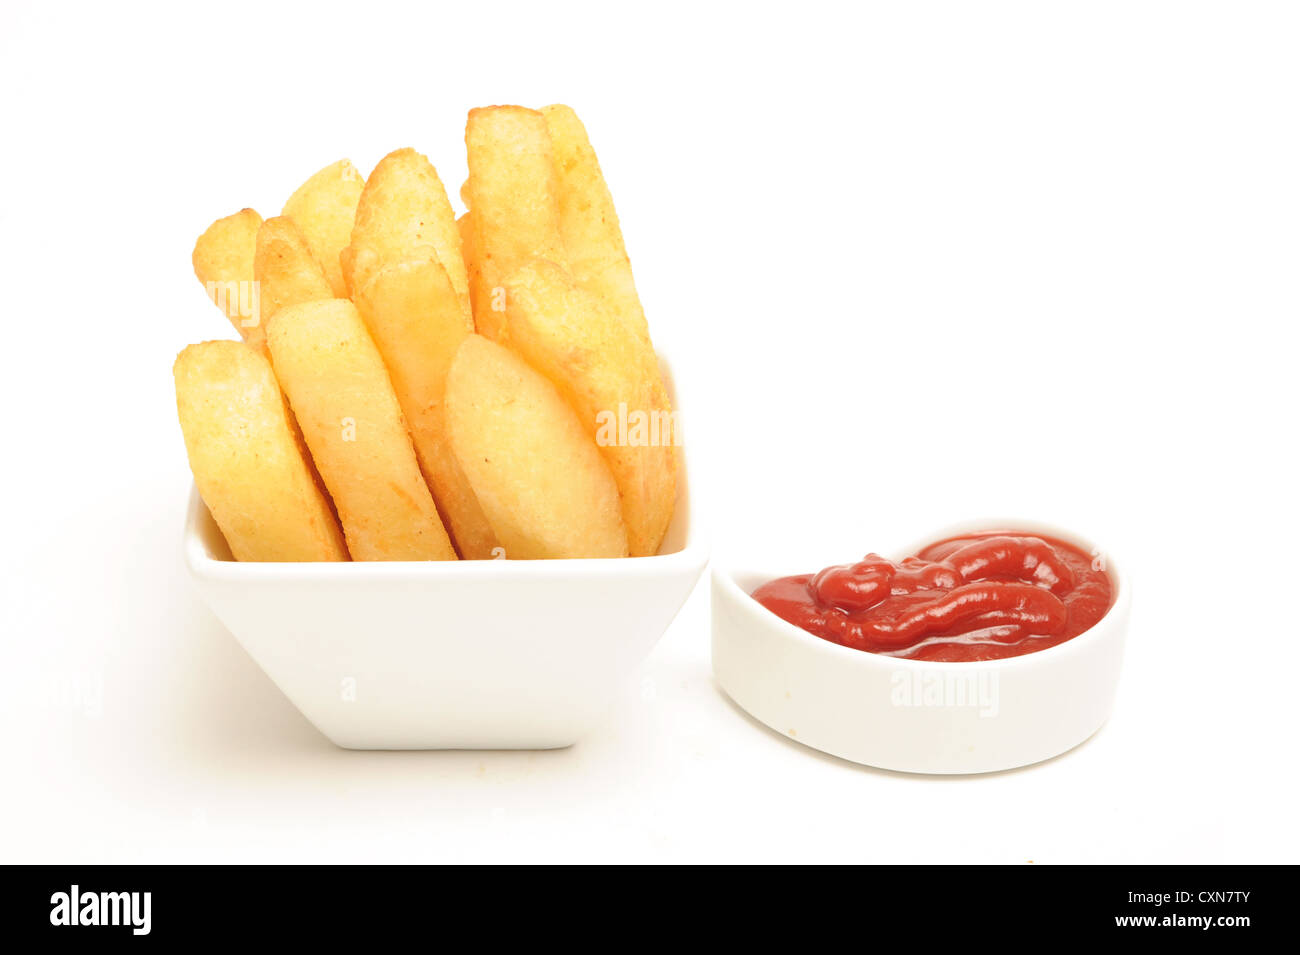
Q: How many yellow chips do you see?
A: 11